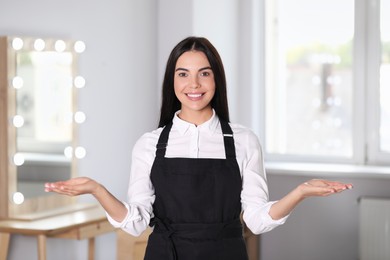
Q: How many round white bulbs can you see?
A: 11